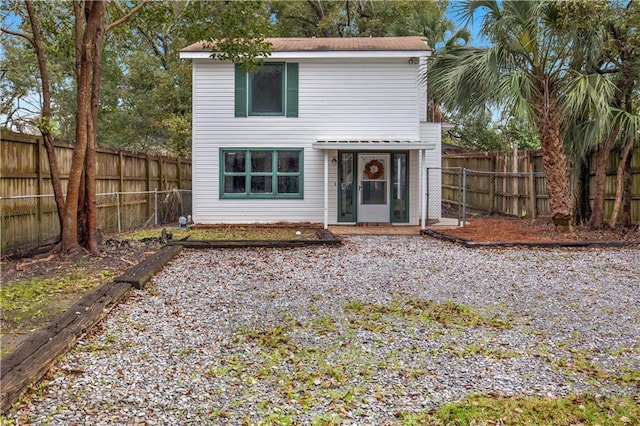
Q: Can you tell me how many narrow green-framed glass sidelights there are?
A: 2